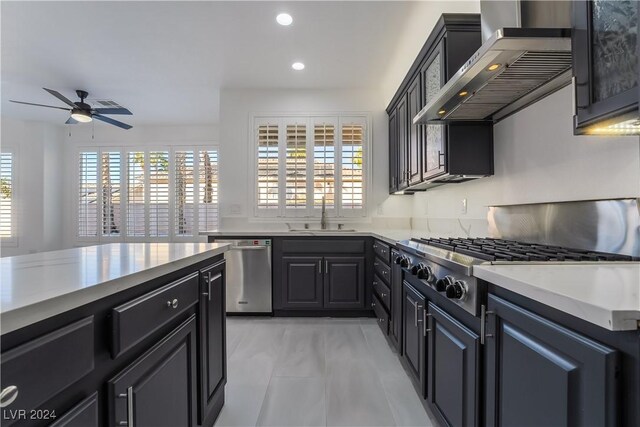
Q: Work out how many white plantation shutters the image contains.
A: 11